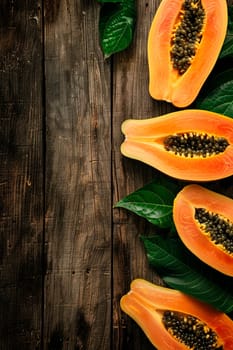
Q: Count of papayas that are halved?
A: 4